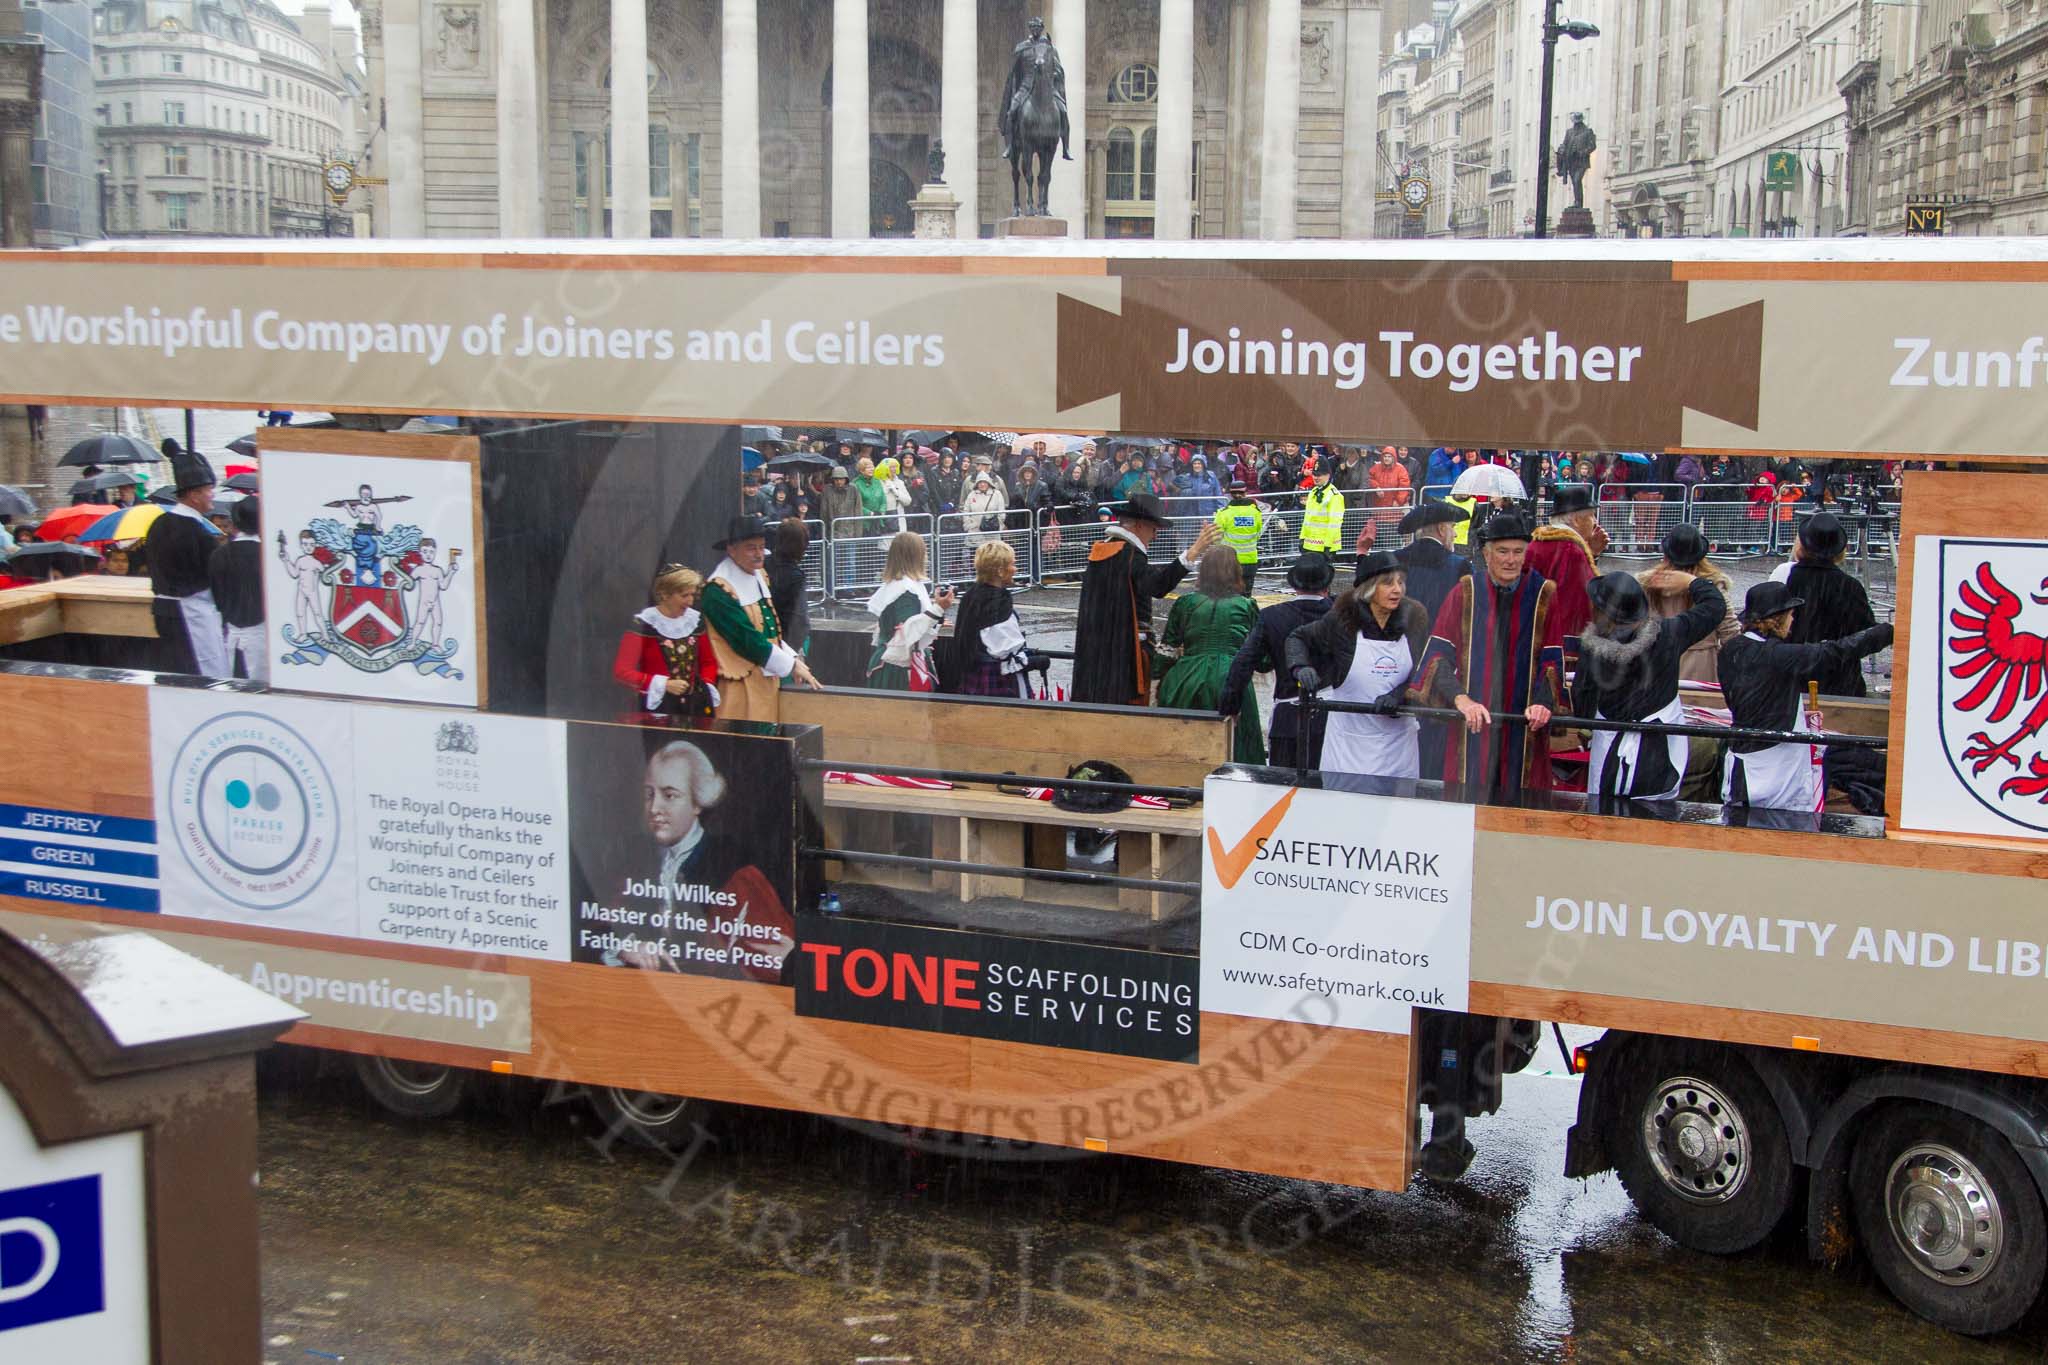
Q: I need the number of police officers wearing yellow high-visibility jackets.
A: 2